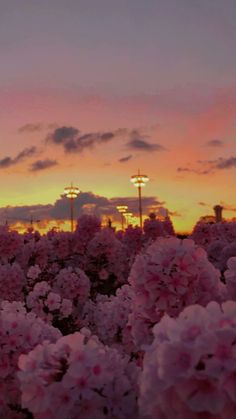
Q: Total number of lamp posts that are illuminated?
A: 4